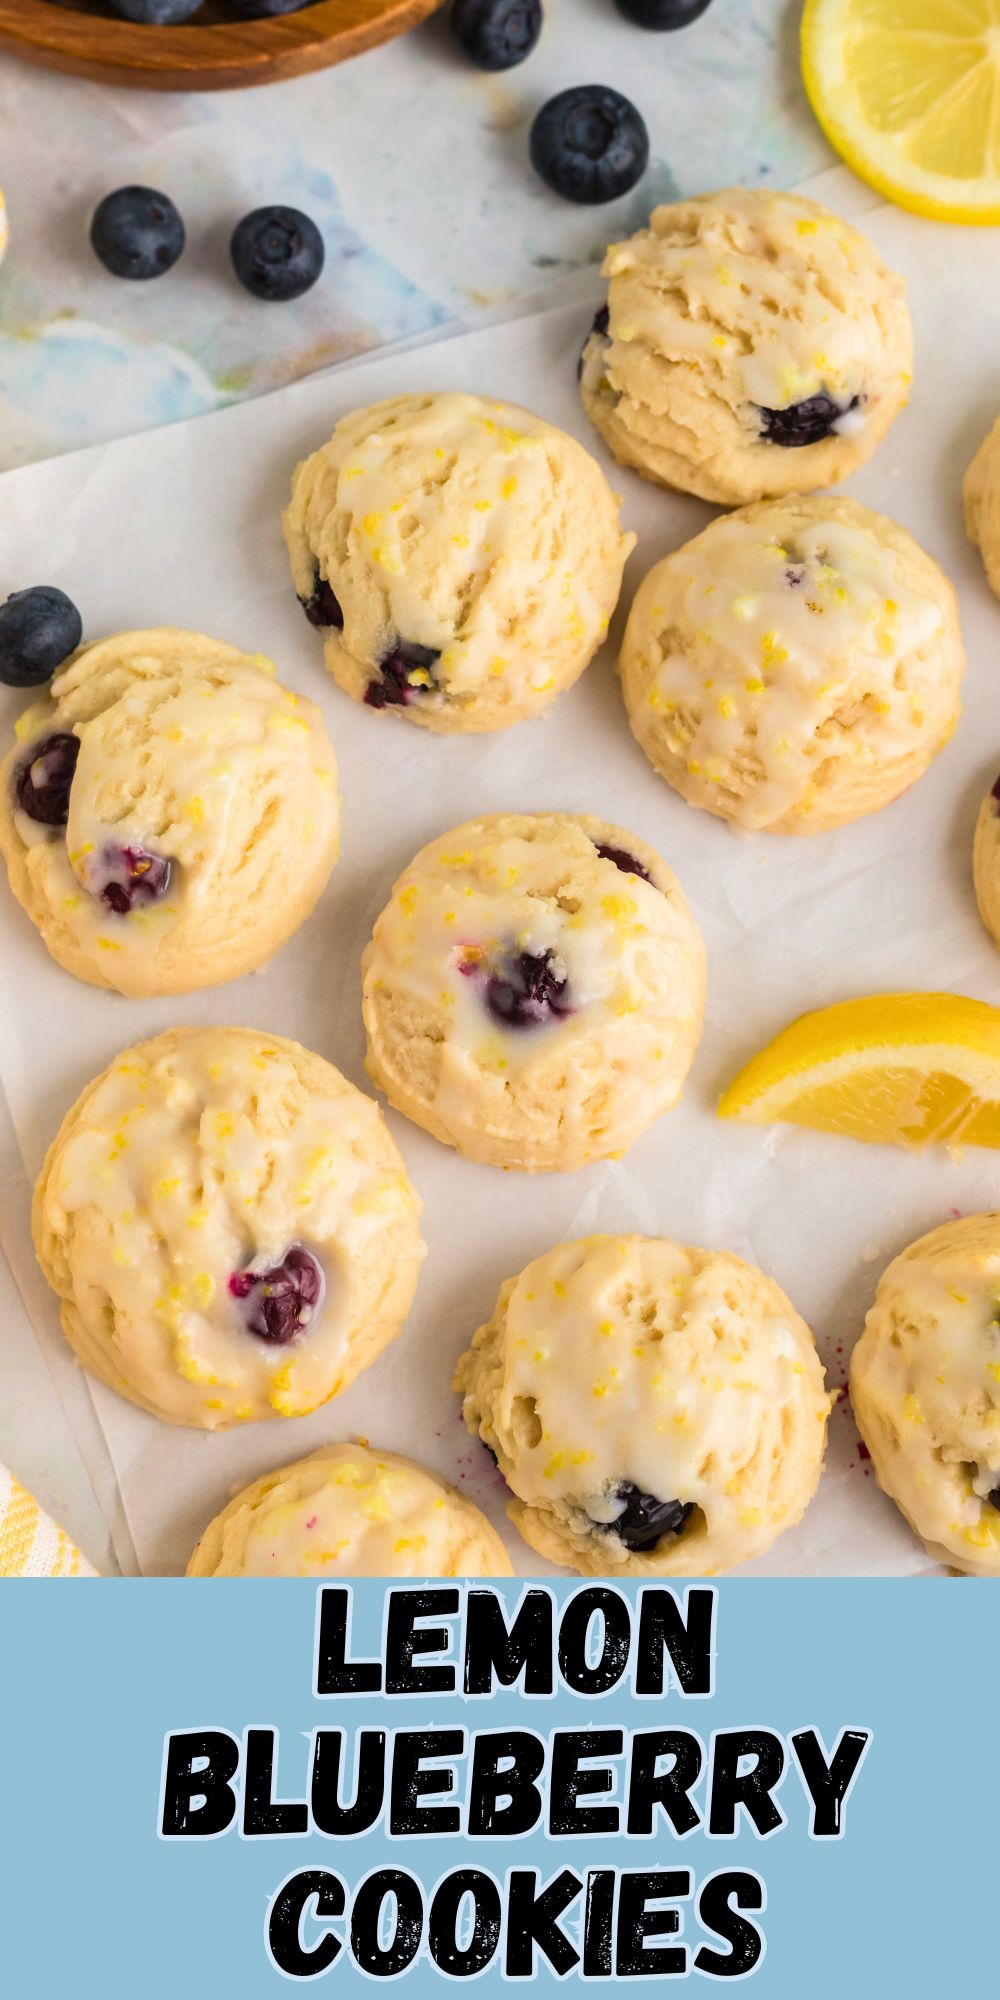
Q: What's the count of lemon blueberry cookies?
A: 11